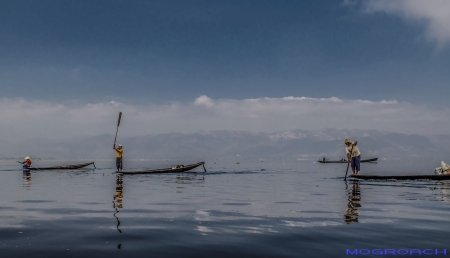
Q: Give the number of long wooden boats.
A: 4